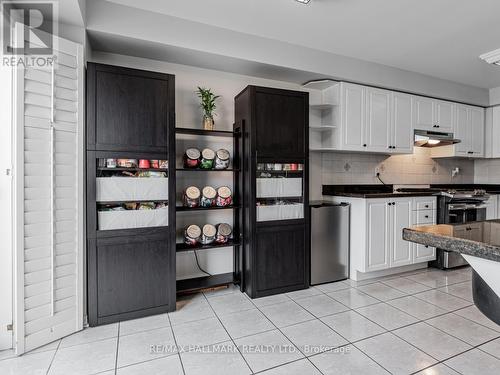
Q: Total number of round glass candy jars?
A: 9